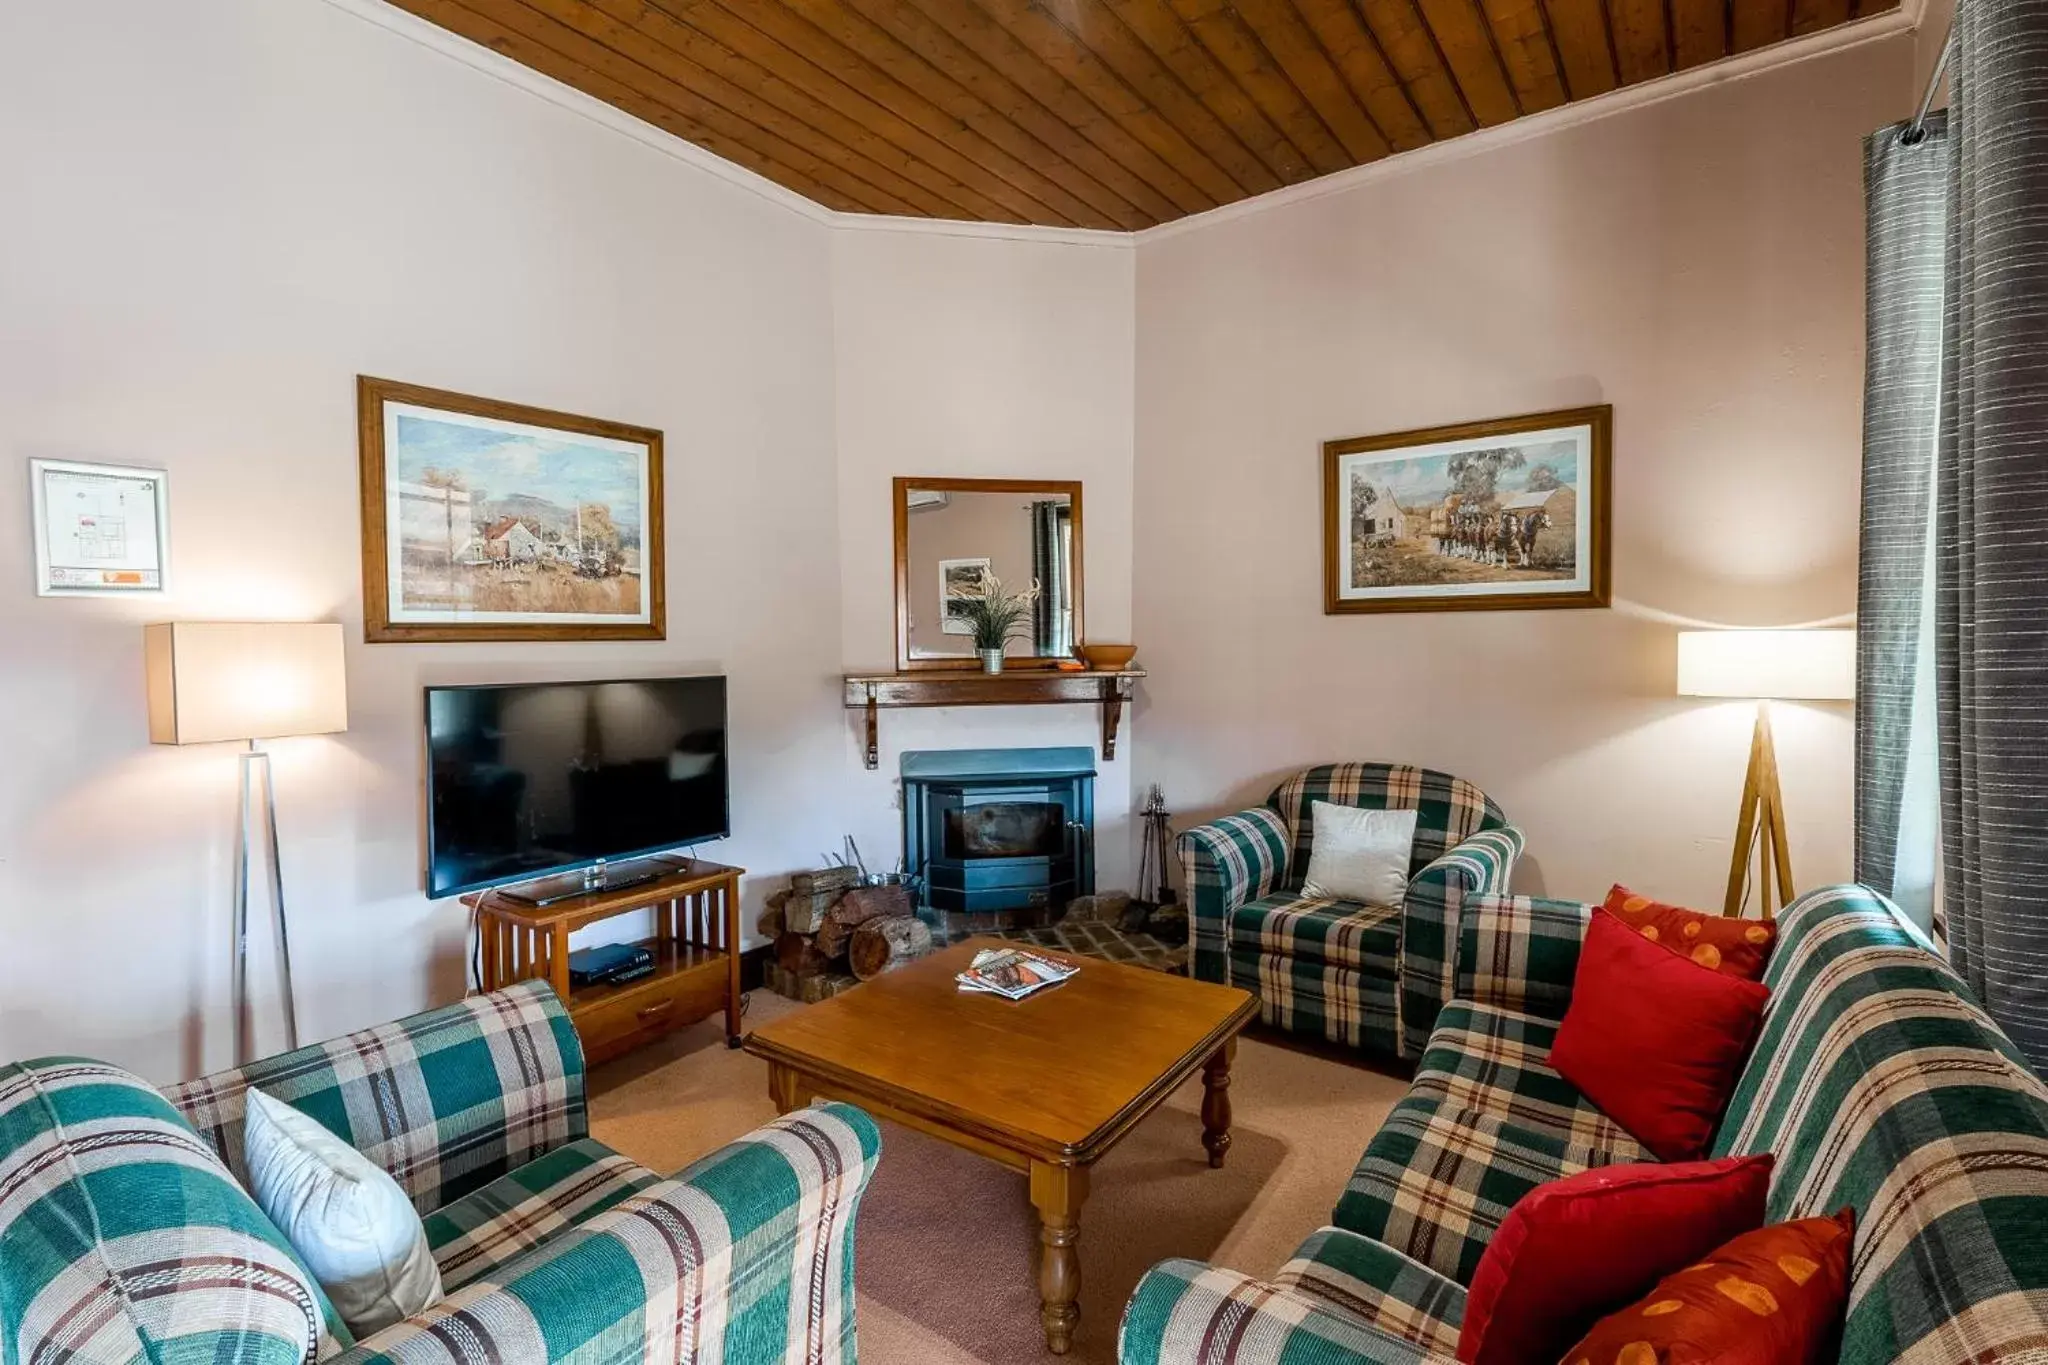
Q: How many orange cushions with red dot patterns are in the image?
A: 2